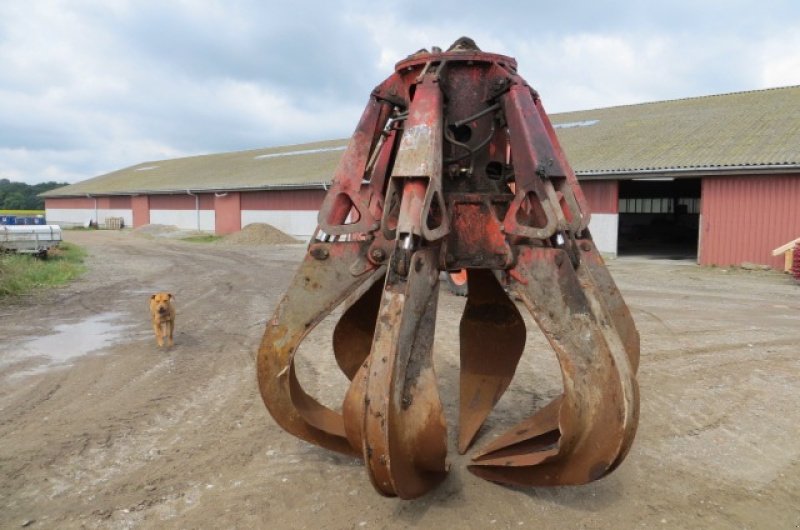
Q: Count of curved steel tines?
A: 6